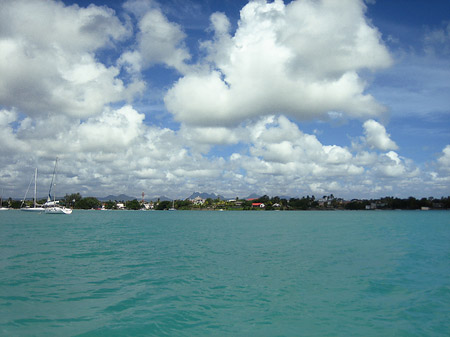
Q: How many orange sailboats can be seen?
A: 0